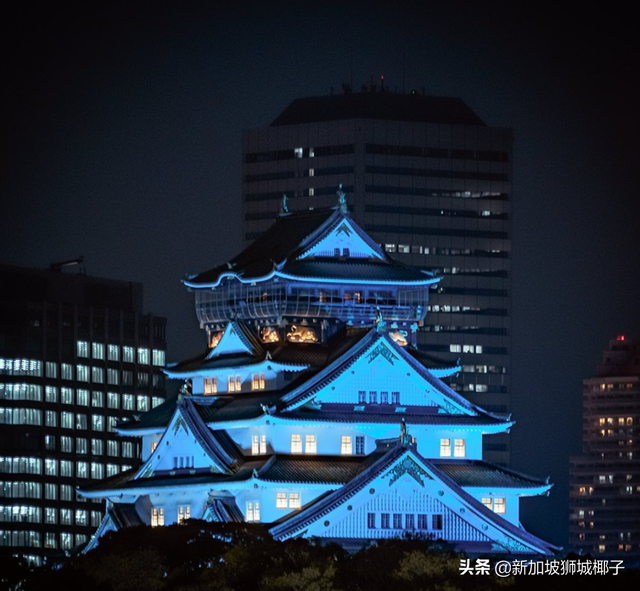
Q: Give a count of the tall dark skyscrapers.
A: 3